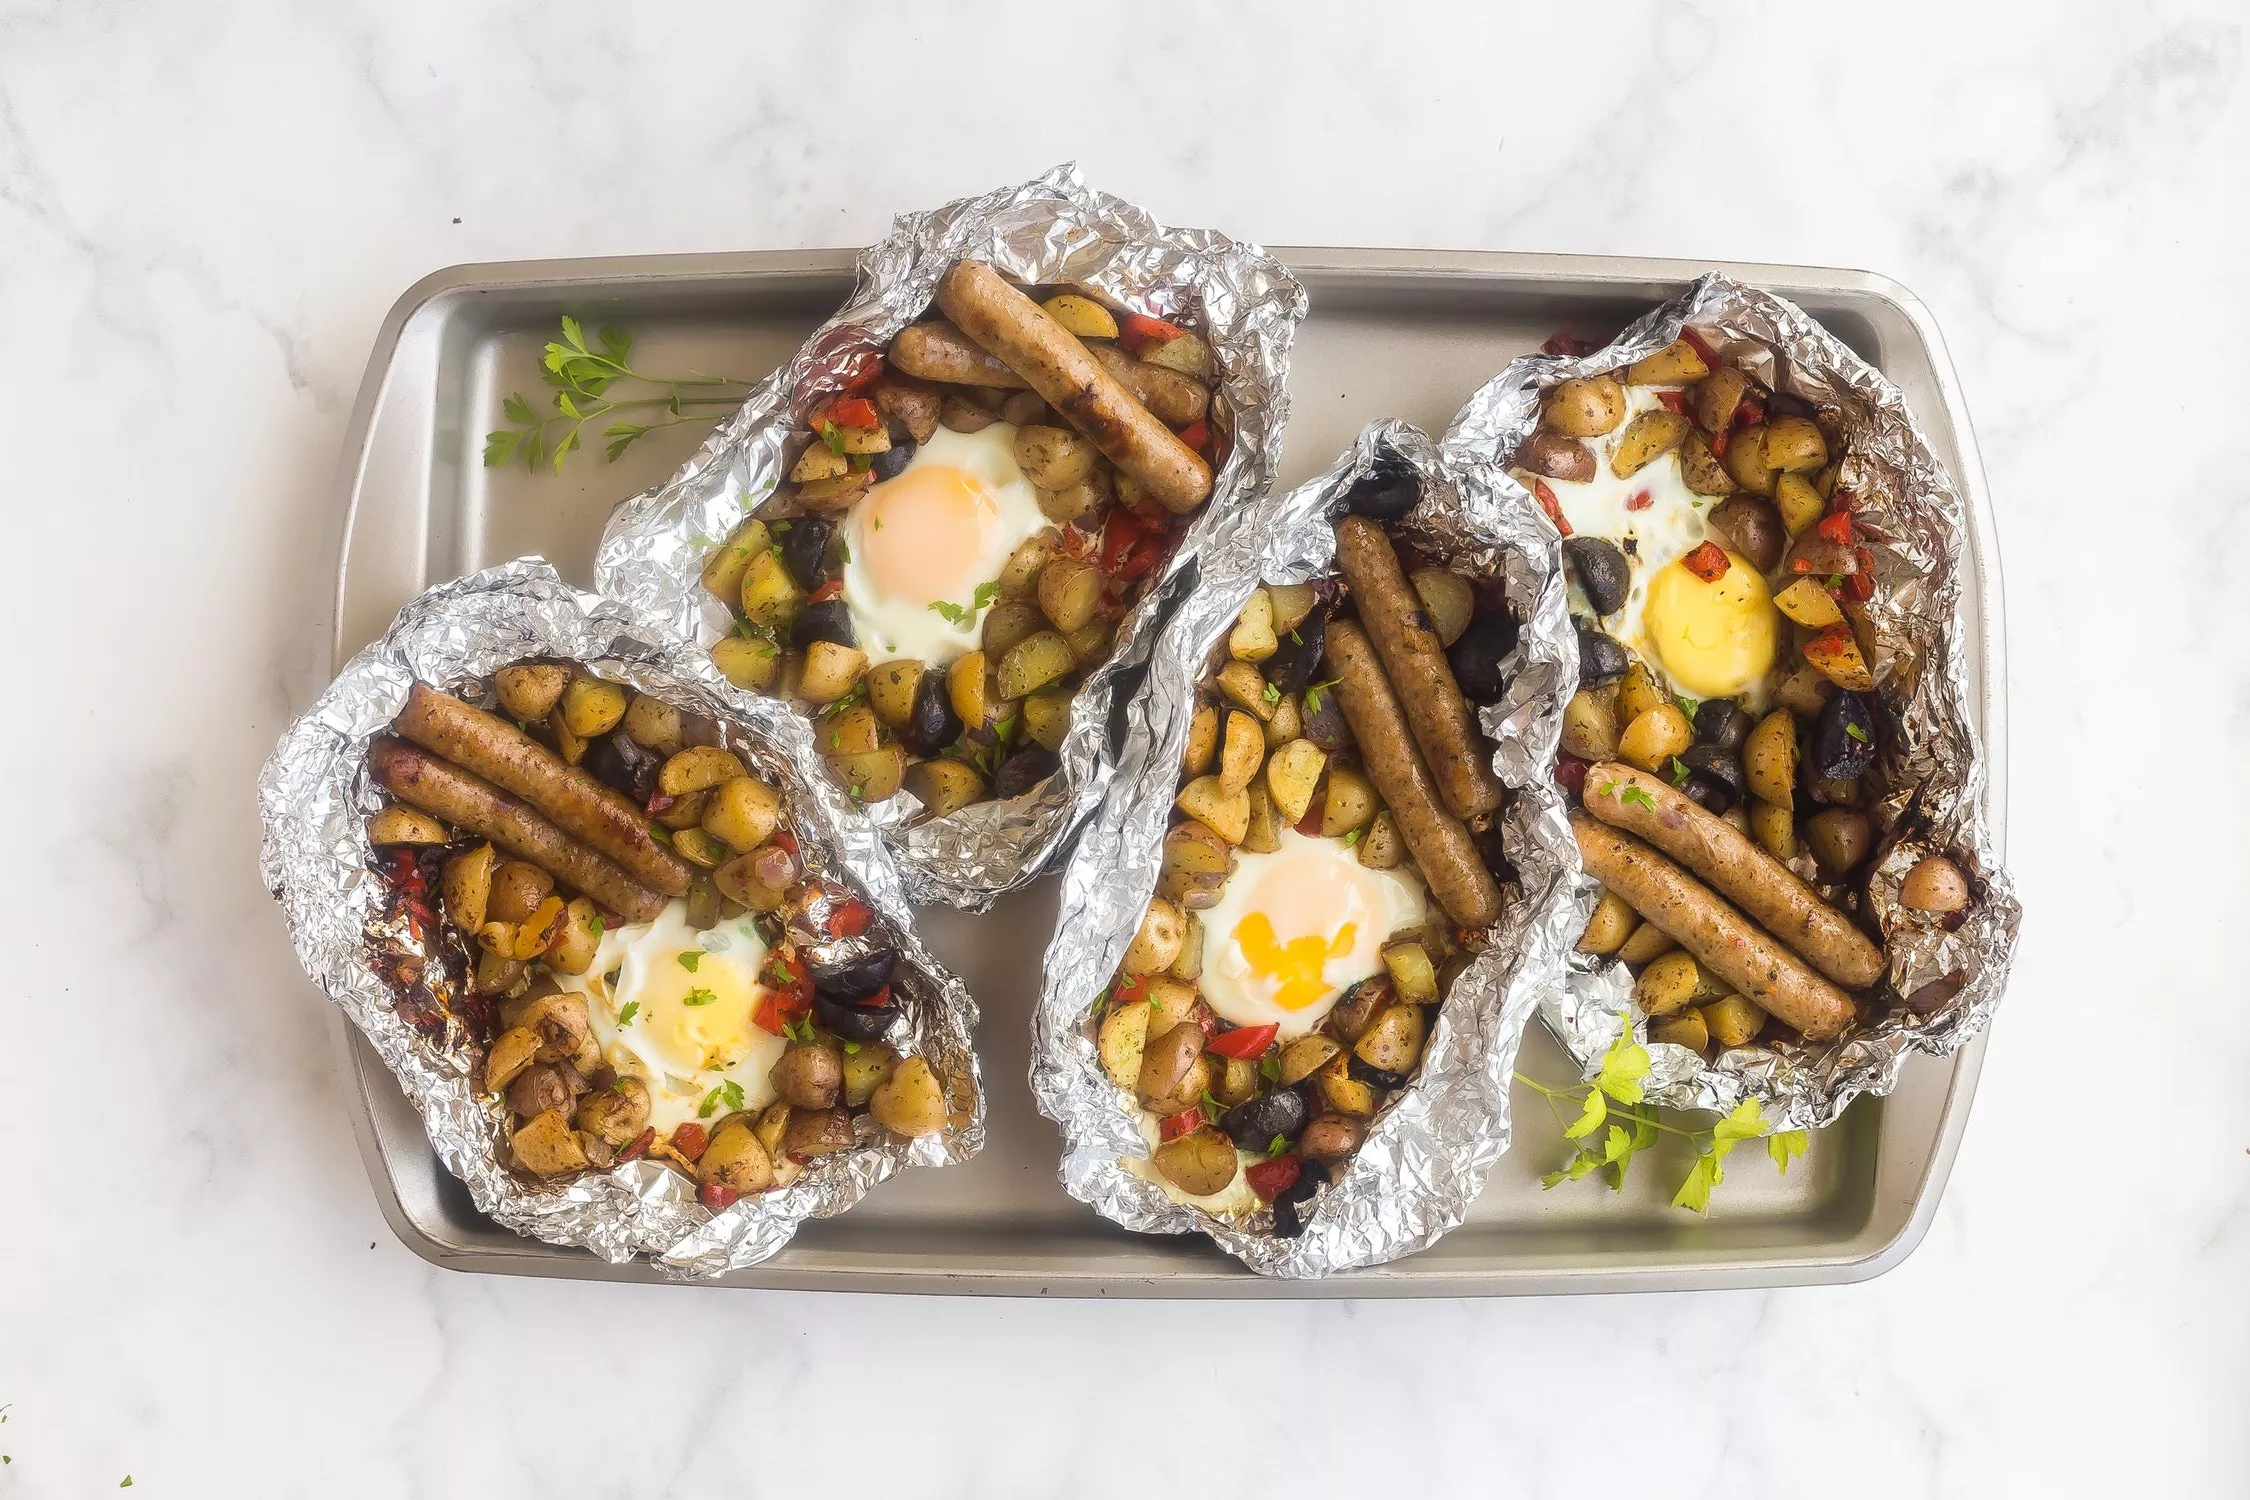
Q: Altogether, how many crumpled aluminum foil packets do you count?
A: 4